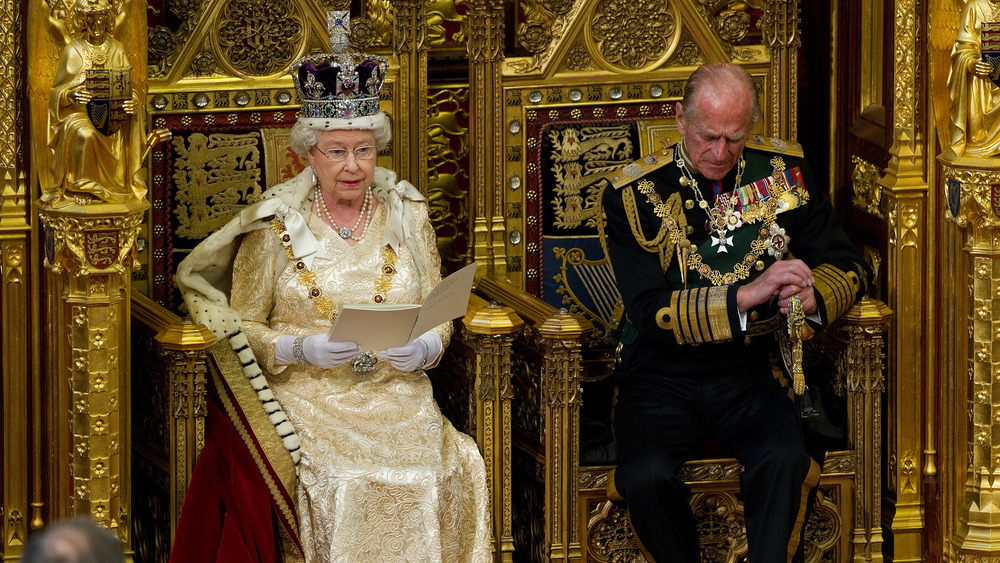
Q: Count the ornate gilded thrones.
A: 2